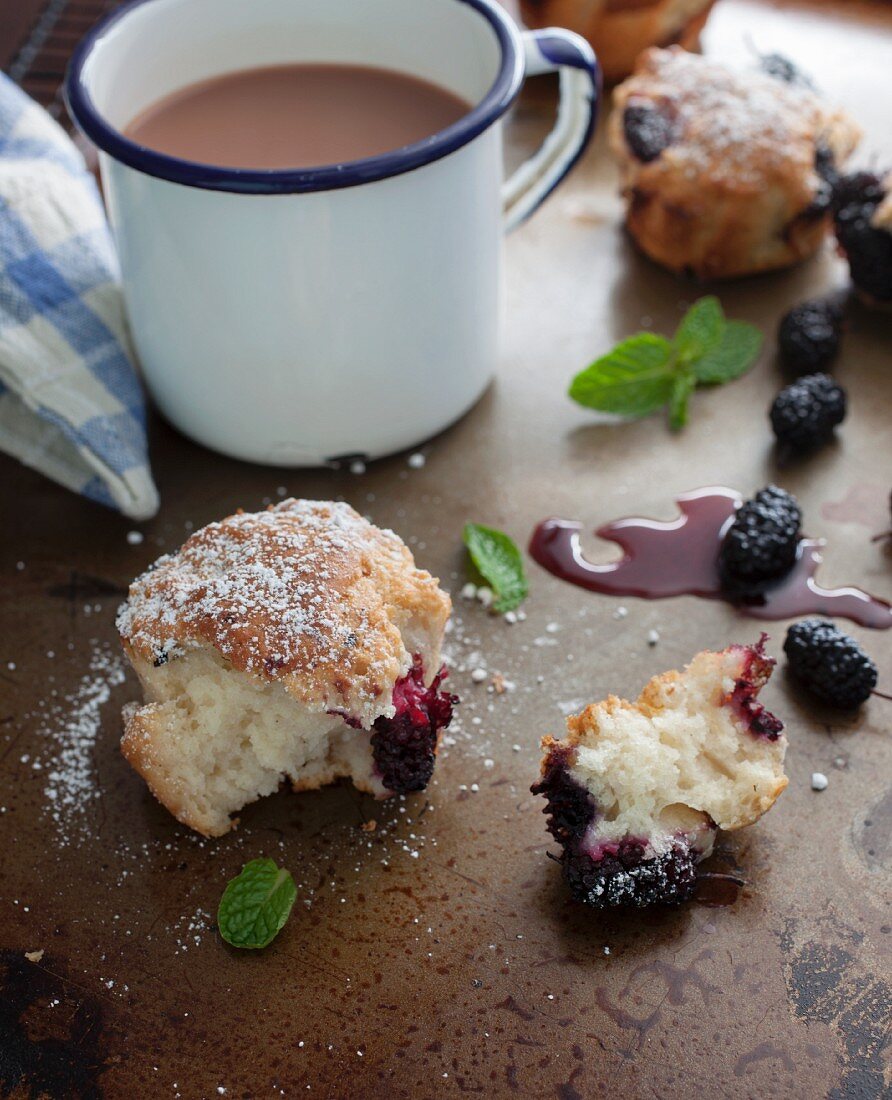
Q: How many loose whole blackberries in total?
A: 4